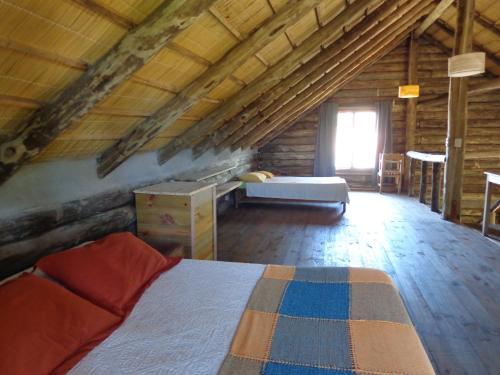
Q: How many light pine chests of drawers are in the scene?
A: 1